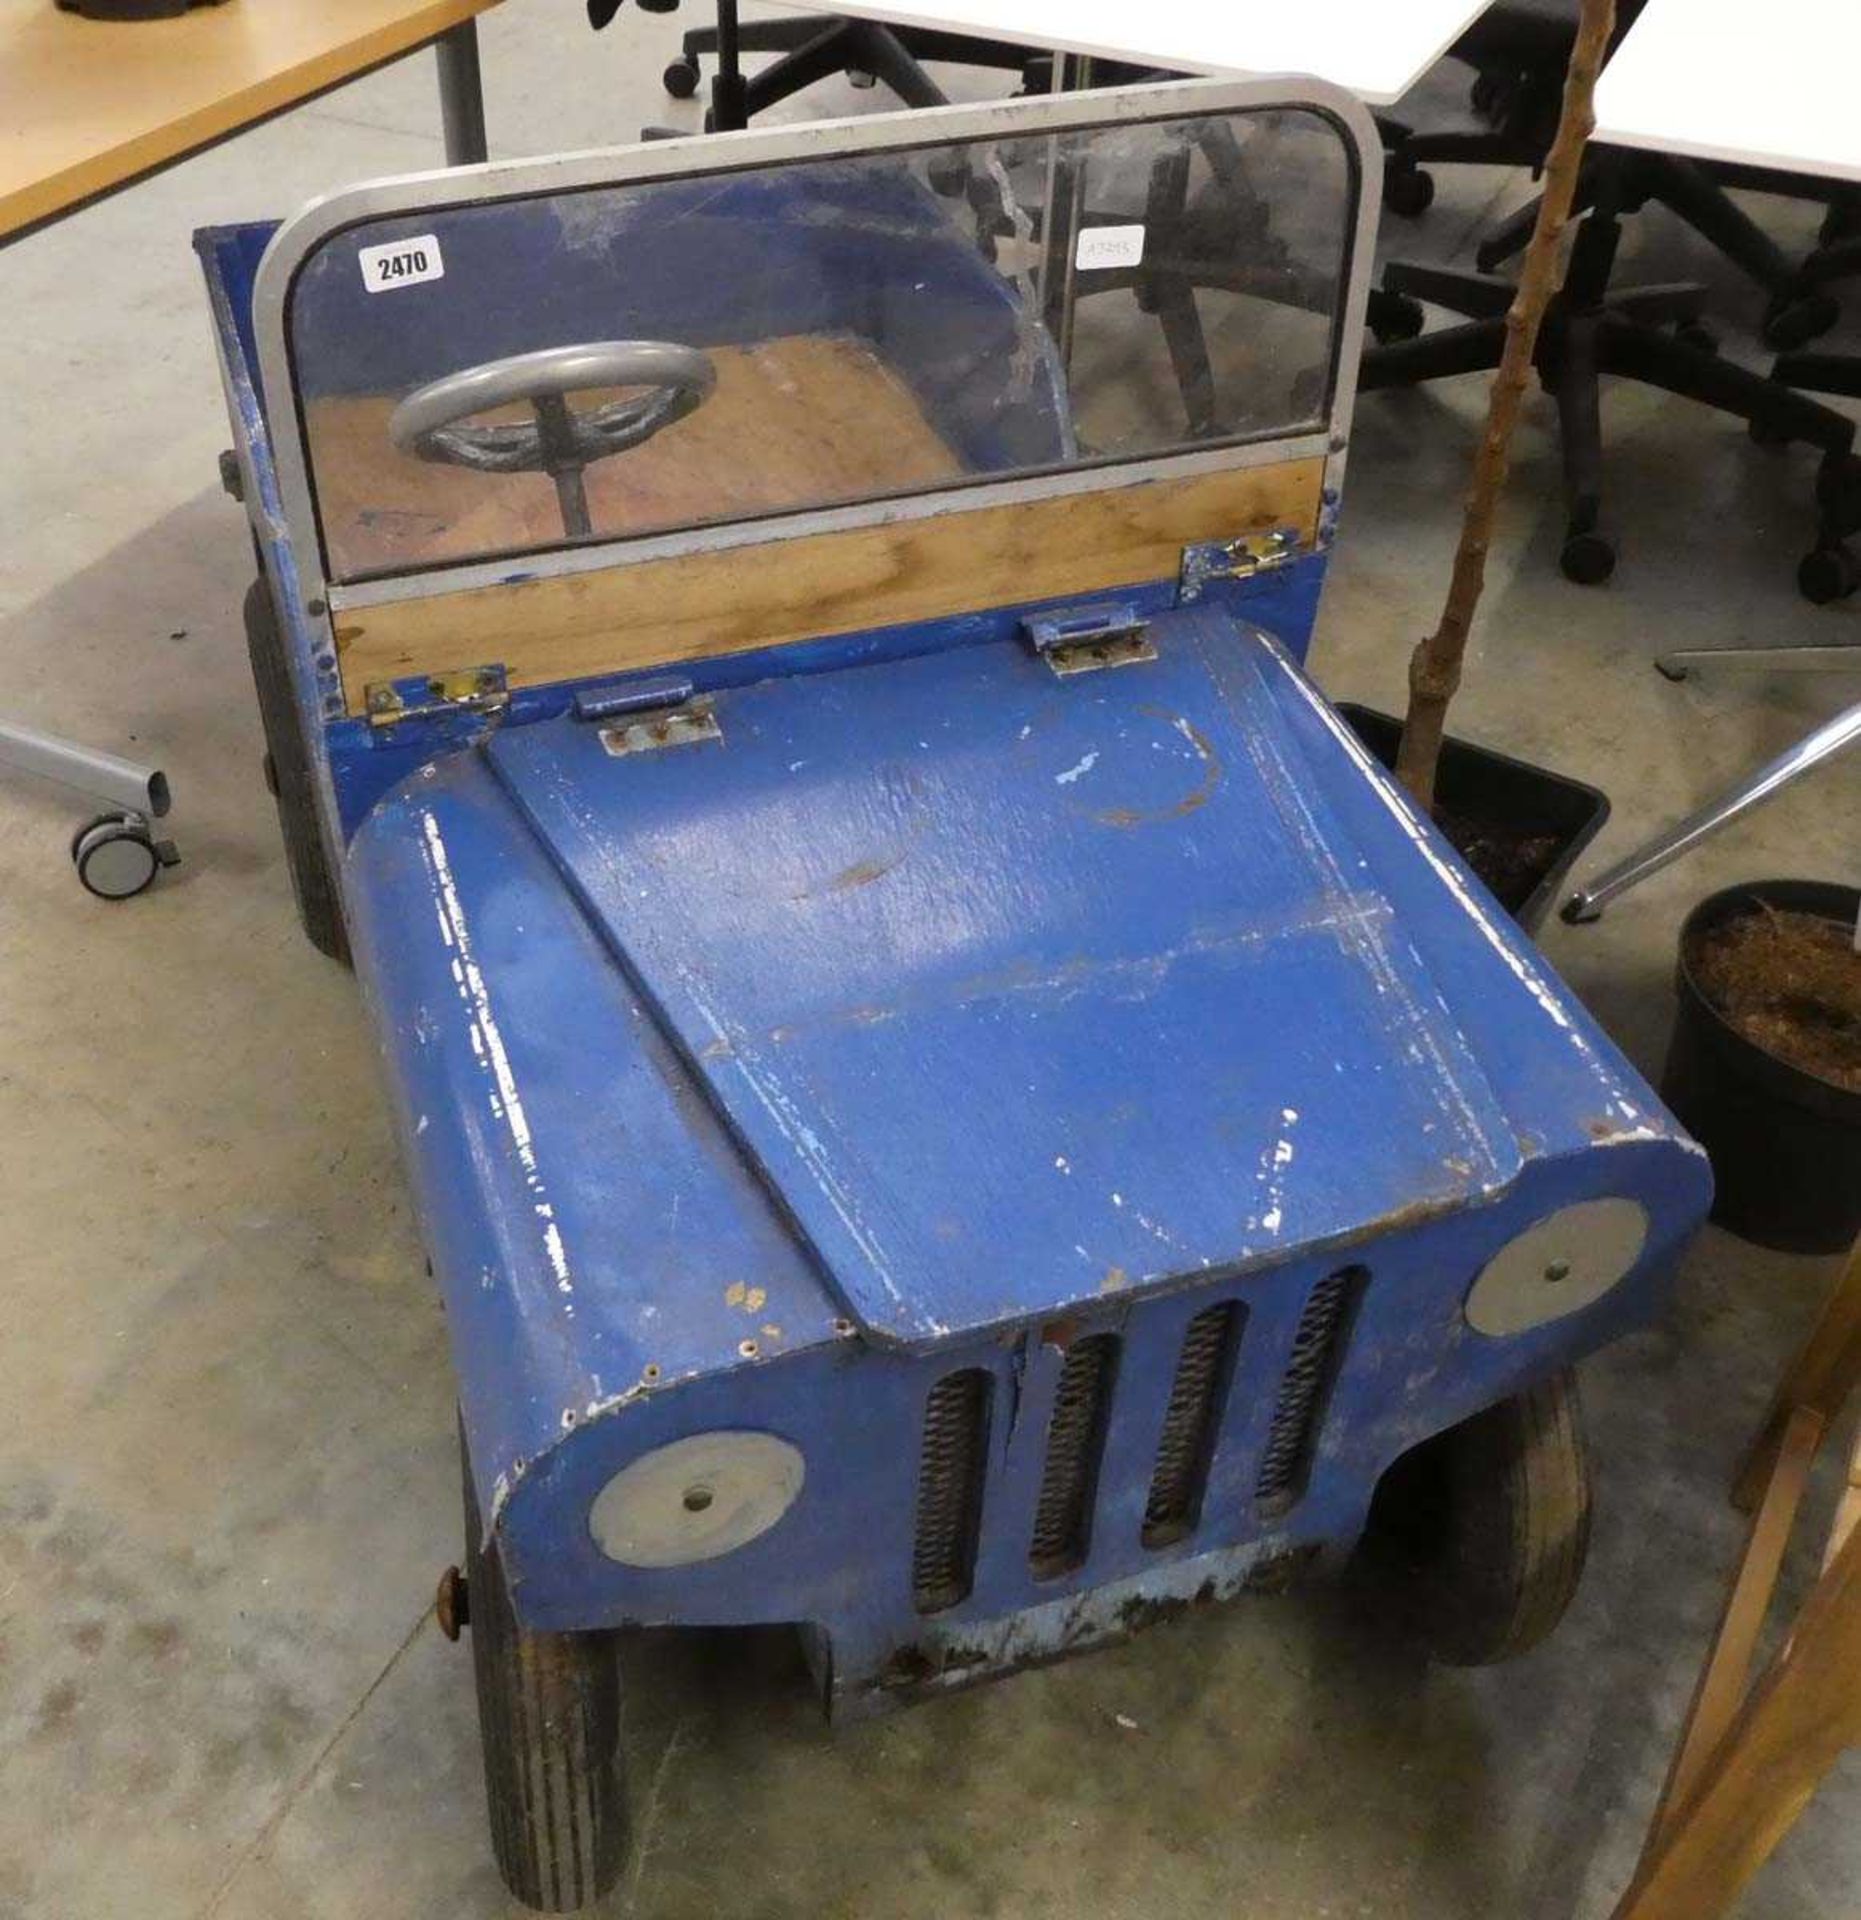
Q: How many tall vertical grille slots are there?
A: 4